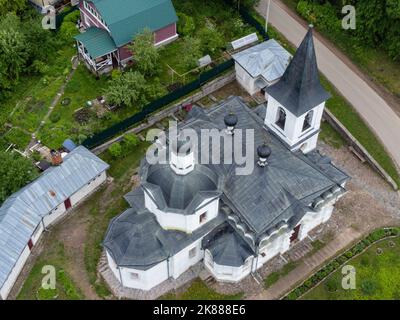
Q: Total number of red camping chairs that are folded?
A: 0